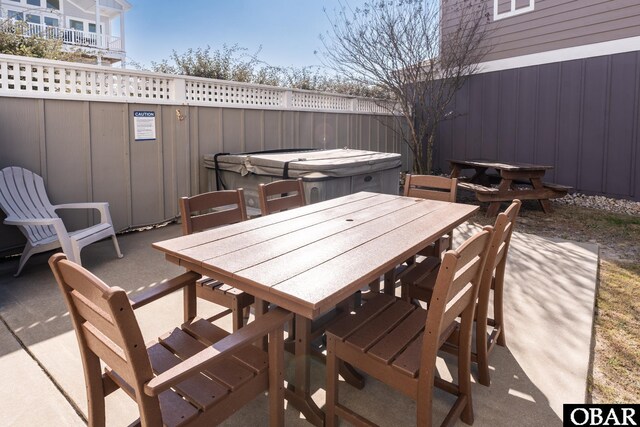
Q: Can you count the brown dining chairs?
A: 6